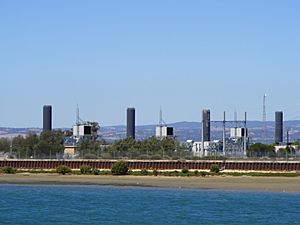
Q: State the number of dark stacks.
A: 4